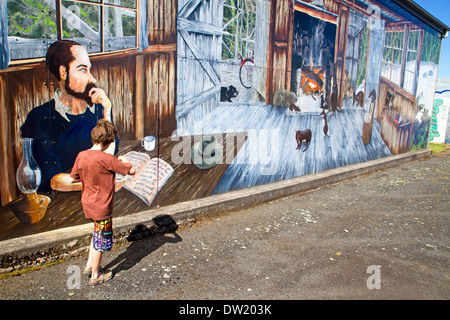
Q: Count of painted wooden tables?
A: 1